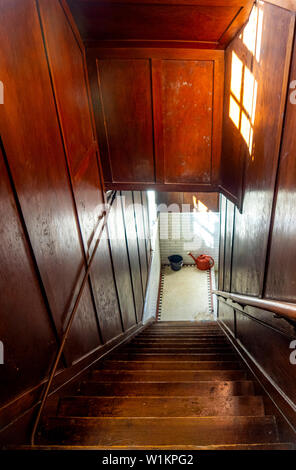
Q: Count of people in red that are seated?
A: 0